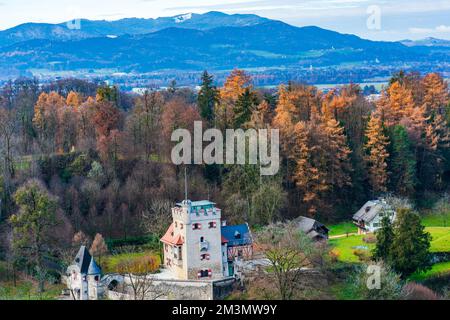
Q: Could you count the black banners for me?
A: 1